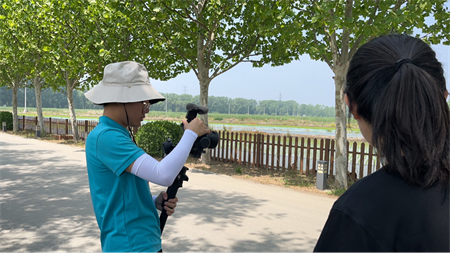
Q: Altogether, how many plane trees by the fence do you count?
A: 5